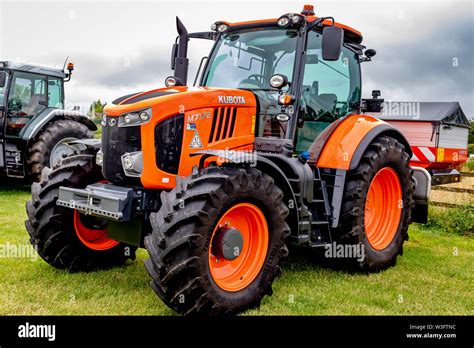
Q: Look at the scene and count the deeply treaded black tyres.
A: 4